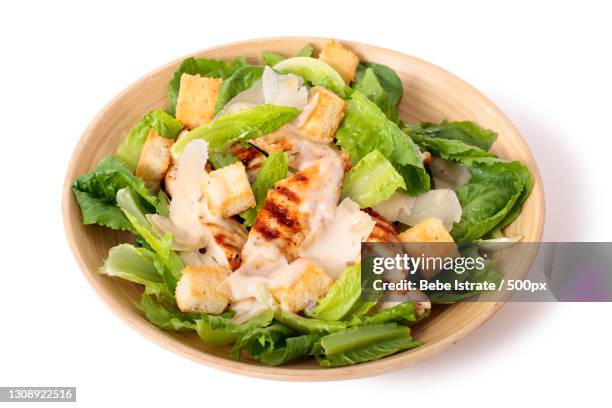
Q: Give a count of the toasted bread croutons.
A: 8